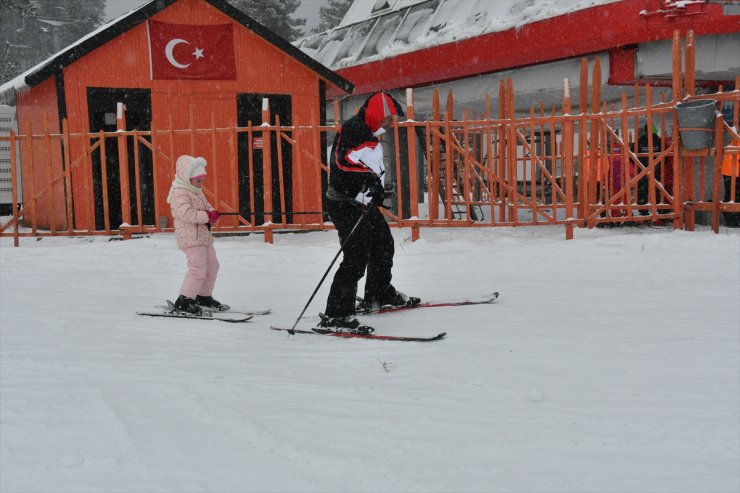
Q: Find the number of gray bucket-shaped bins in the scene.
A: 1